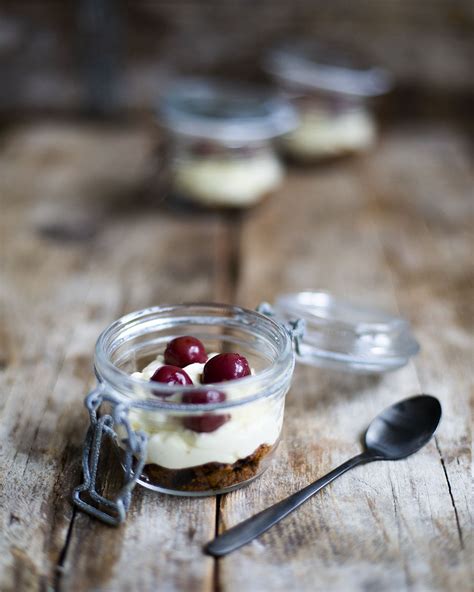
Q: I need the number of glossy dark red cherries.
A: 4